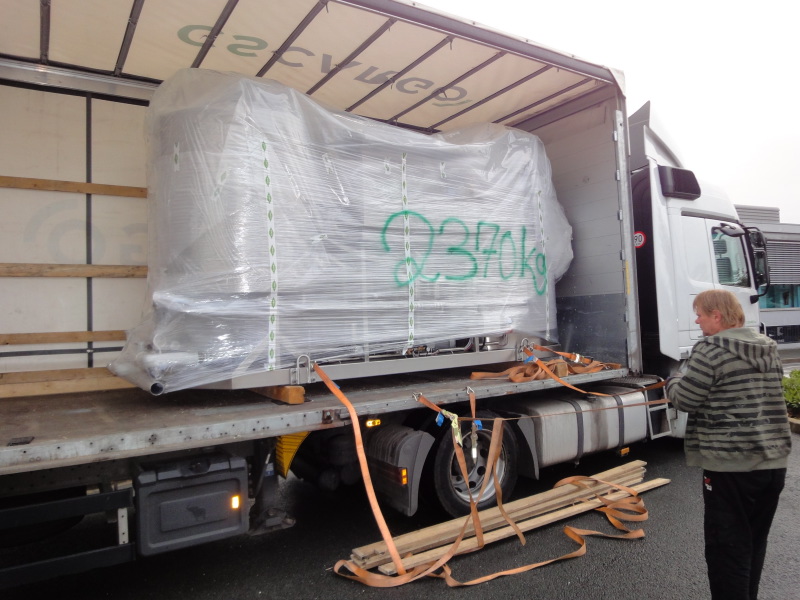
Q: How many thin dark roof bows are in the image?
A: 9